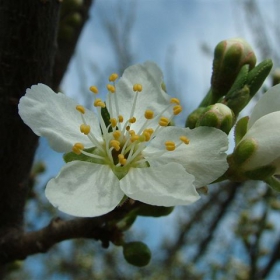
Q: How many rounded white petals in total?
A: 5